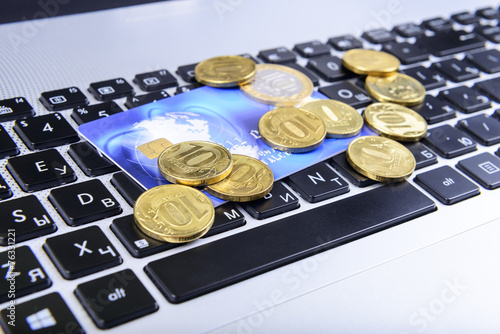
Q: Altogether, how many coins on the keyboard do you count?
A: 11